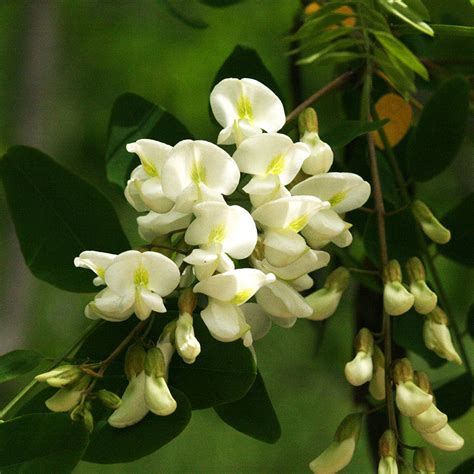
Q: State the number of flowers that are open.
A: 10